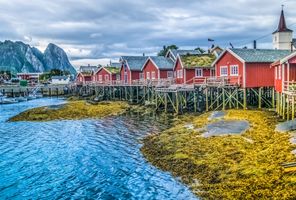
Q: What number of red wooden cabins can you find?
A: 7